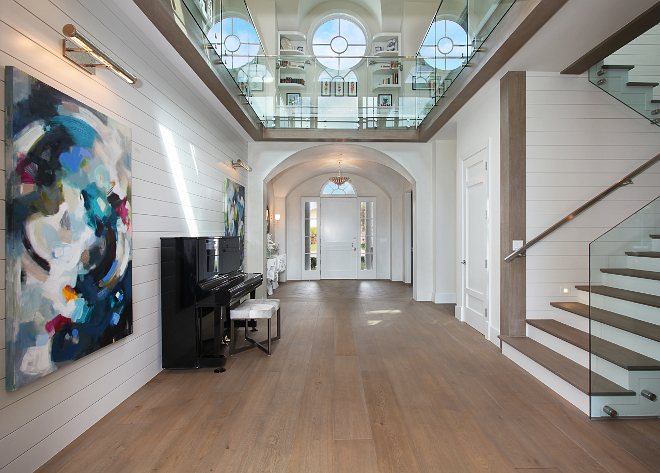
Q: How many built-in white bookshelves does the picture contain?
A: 2